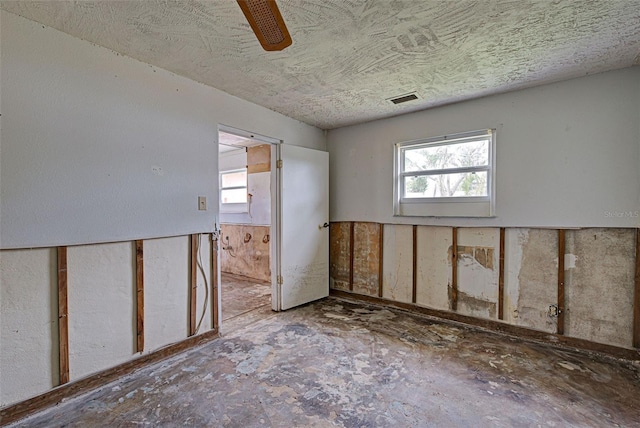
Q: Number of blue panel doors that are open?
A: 0